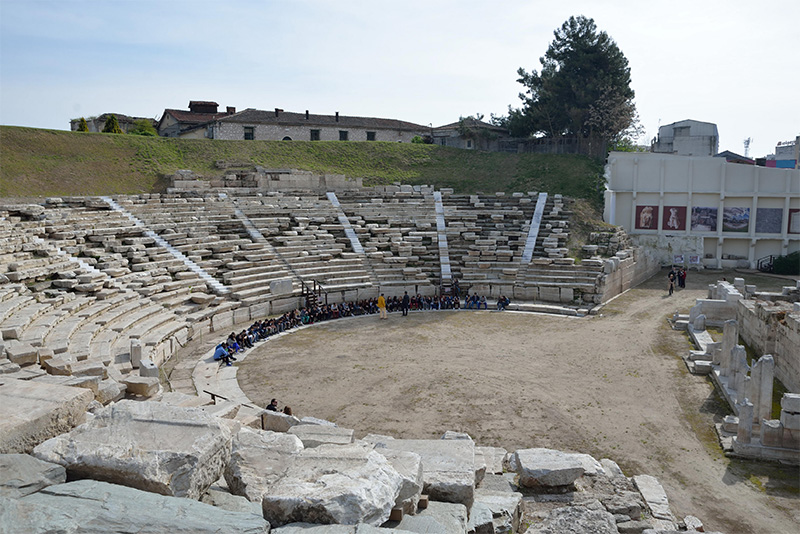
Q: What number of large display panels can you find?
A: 6